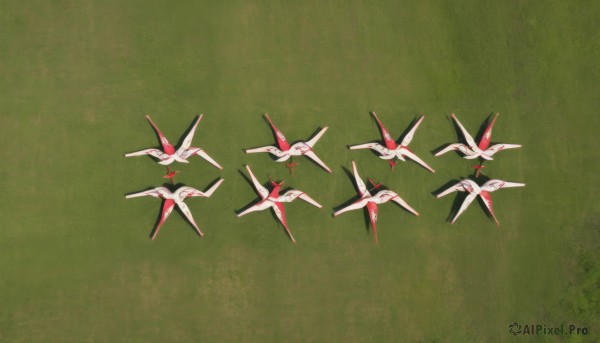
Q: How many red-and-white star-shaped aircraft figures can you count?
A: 8